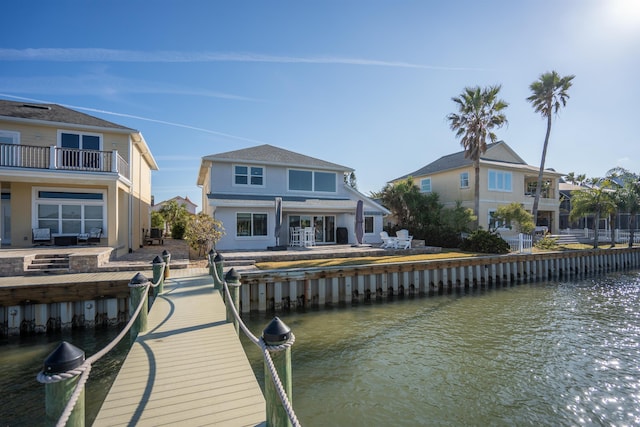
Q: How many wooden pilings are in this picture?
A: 8